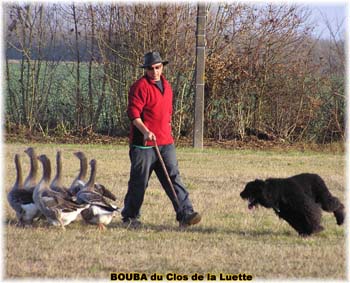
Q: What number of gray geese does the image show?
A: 6